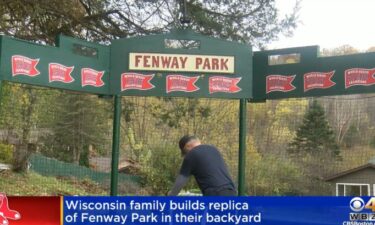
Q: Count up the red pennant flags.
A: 9